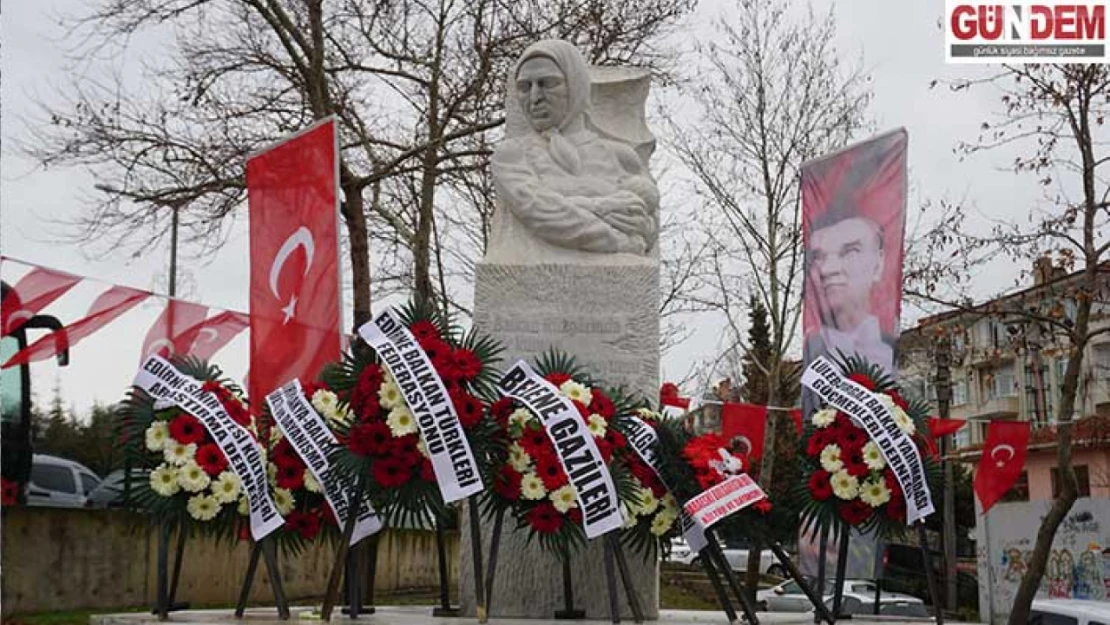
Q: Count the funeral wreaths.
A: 7